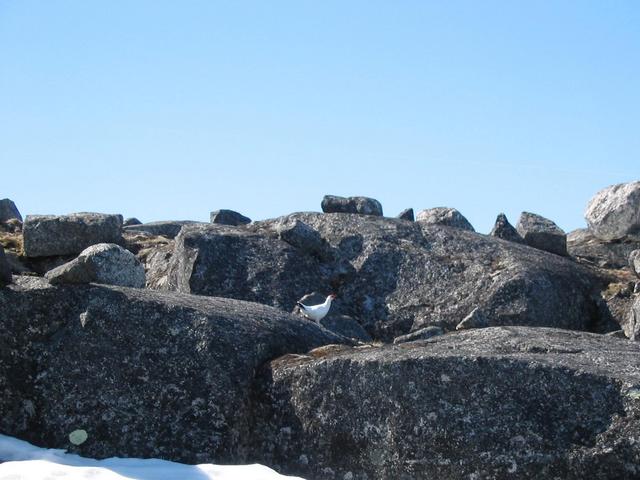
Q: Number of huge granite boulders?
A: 3